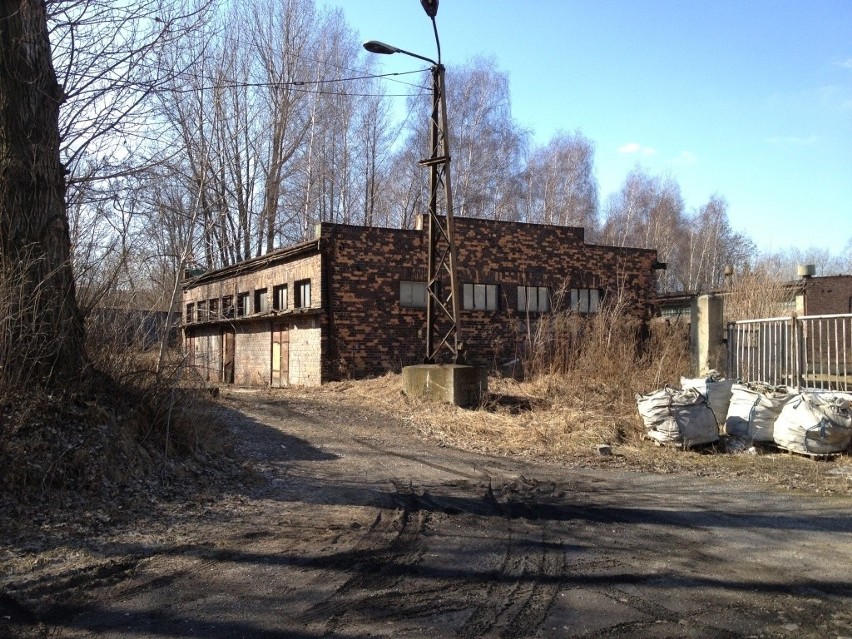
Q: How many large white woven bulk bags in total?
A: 4